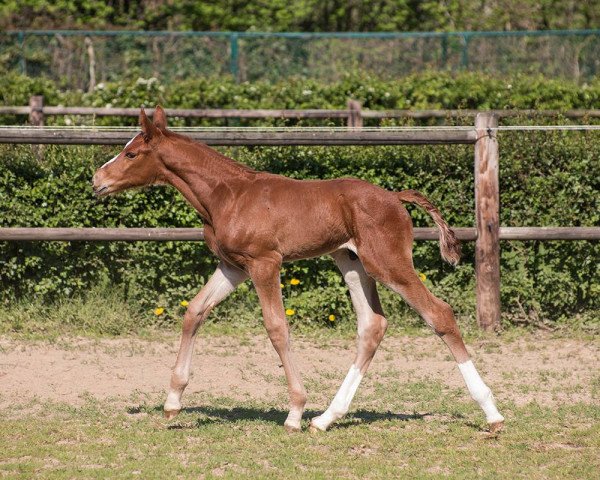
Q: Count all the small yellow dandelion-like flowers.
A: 7